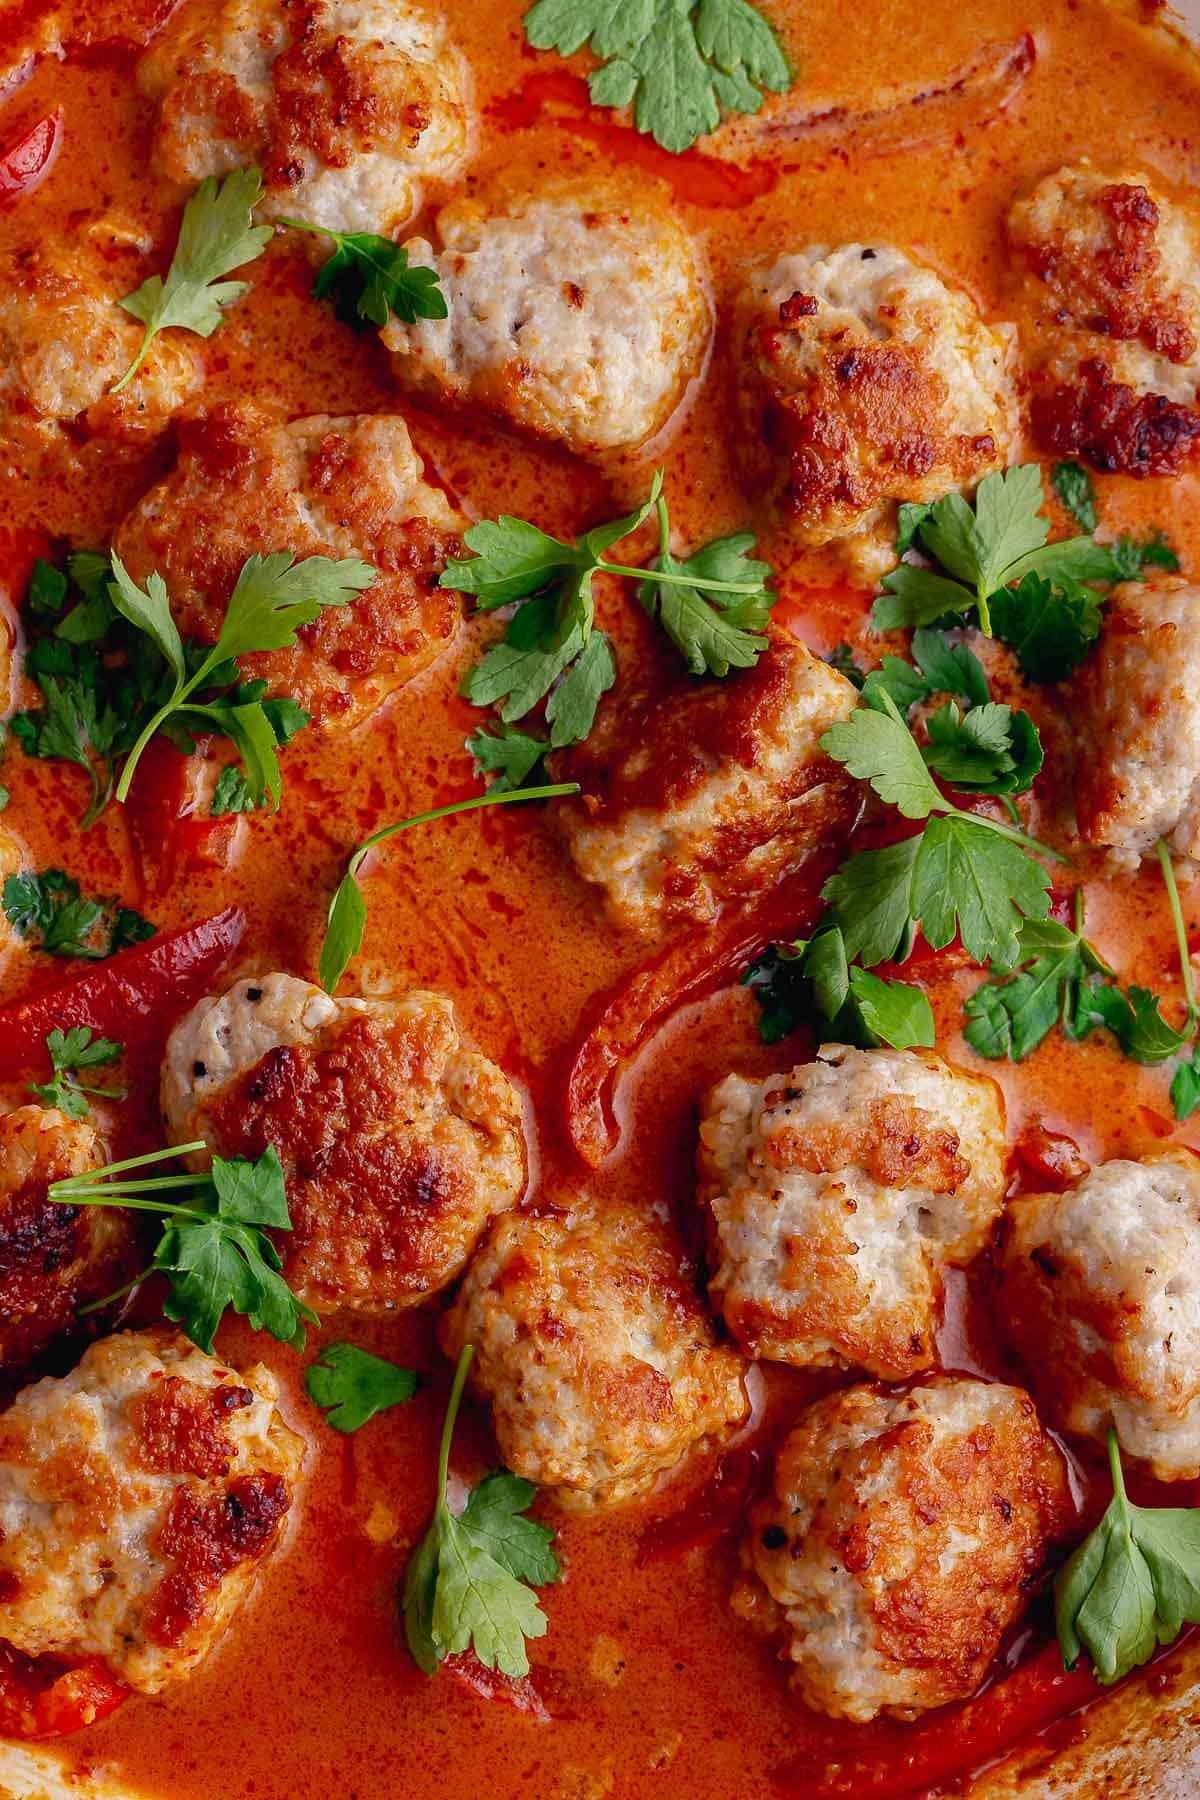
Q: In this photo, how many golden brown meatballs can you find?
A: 15